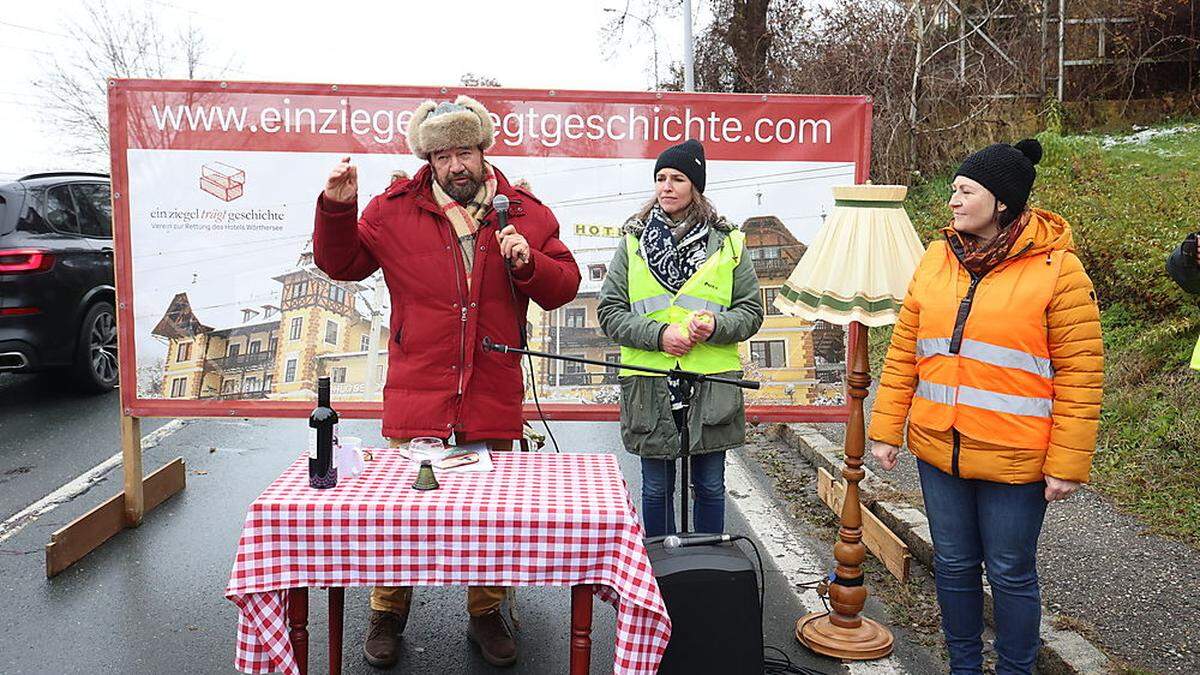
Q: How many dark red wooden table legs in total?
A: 3